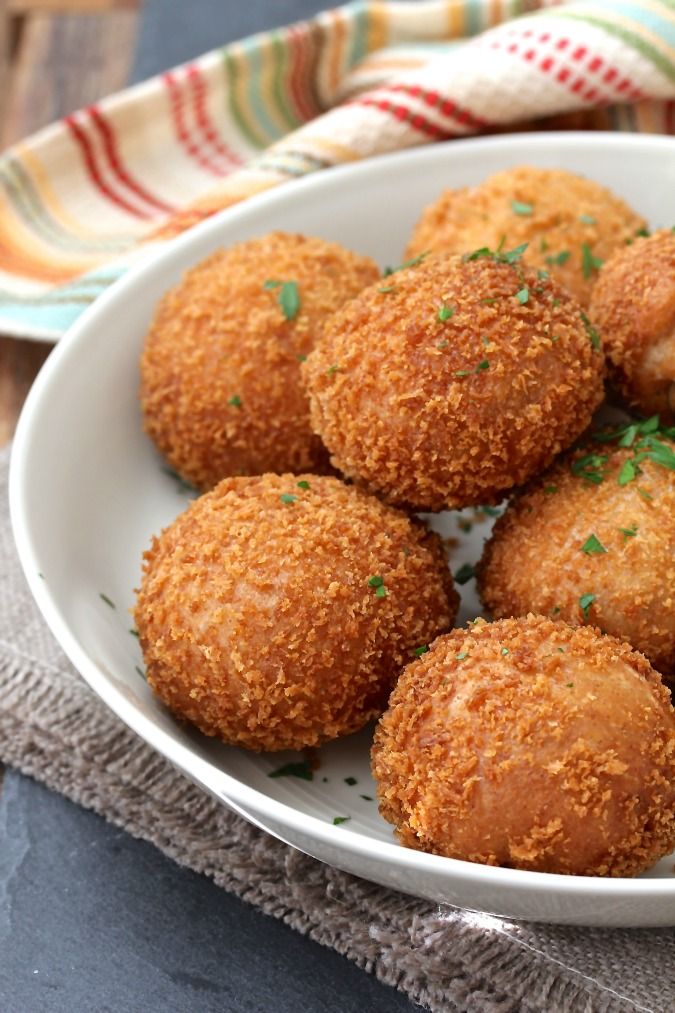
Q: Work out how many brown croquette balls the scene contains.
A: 7